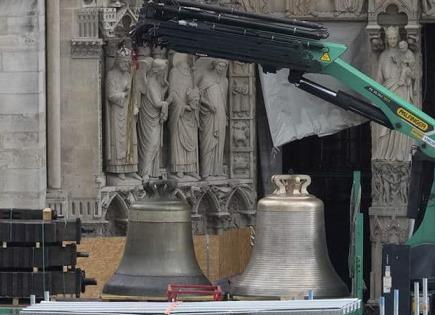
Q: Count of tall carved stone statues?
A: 5